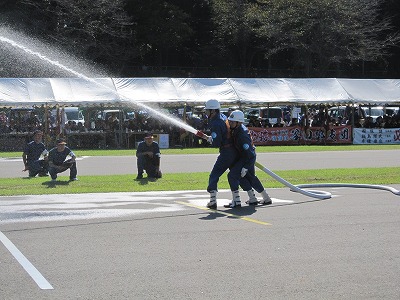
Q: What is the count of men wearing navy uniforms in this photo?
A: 5